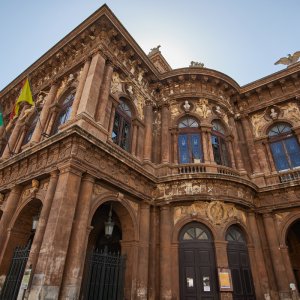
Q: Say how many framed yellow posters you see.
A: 1